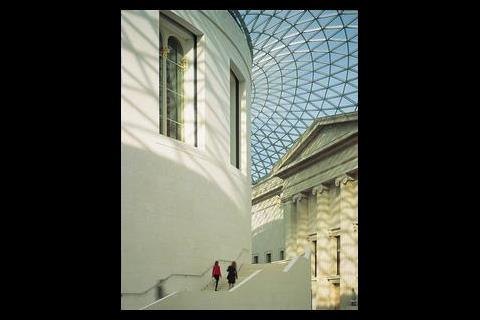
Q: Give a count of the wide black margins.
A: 2